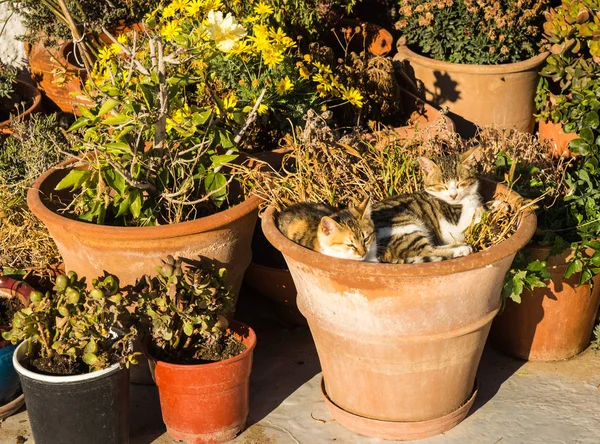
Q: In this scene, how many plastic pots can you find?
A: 2